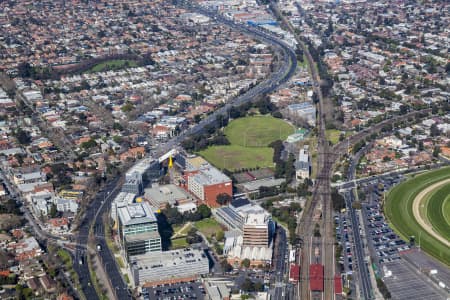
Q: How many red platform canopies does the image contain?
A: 3